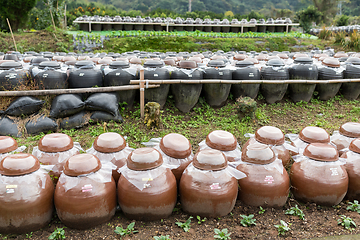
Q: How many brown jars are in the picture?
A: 15